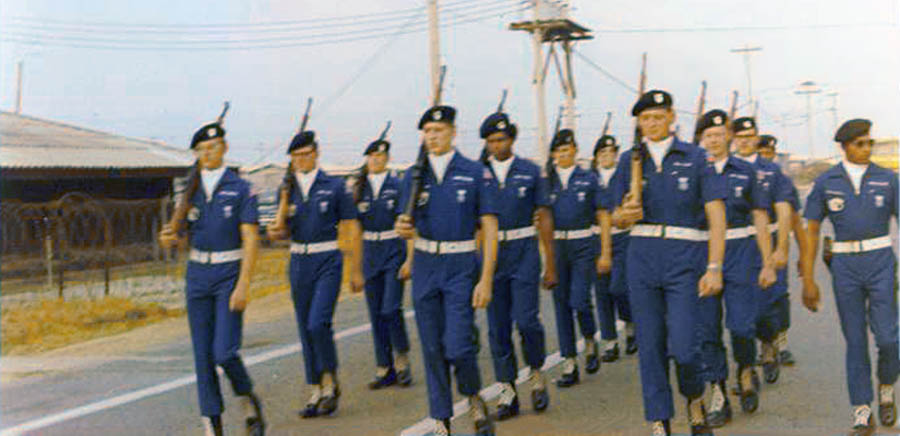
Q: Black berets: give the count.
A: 12